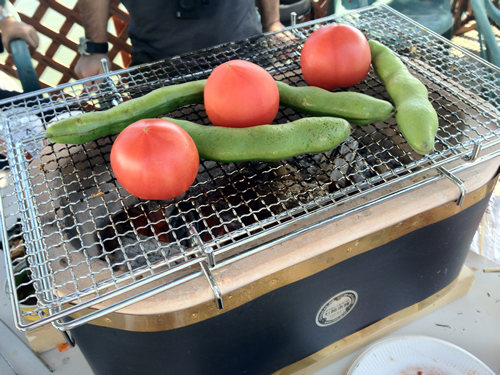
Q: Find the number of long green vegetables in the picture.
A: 4